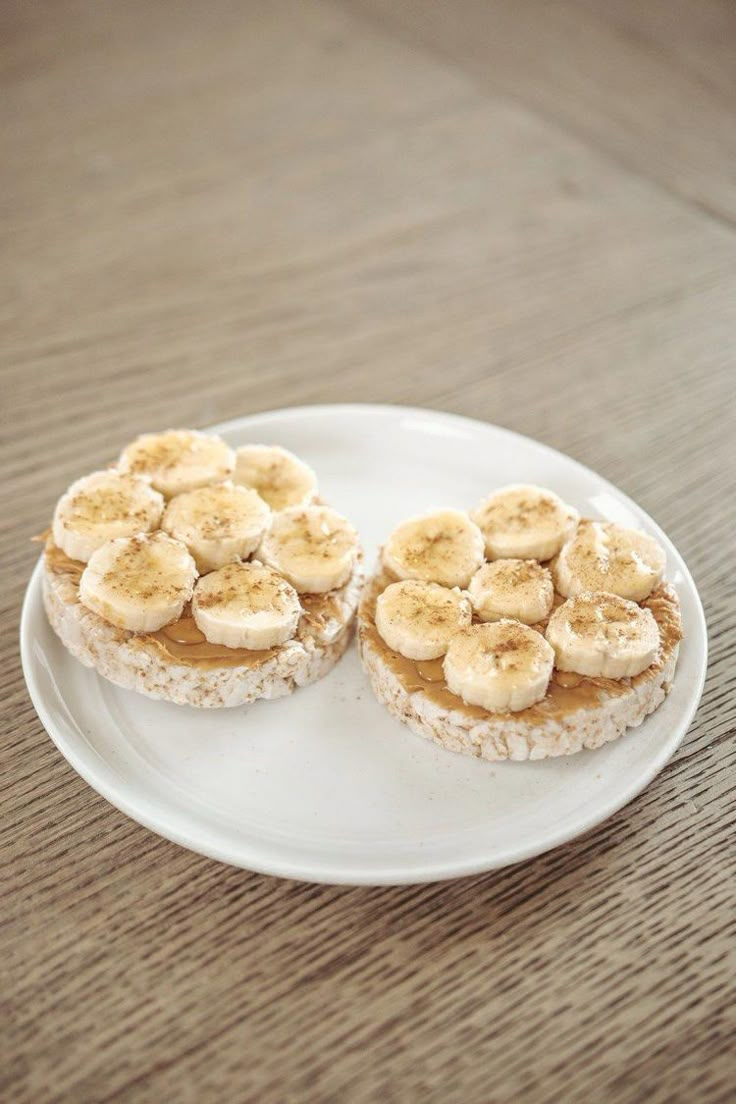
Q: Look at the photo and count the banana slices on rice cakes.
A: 14